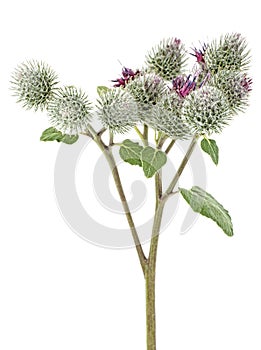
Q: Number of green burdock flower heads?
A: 9